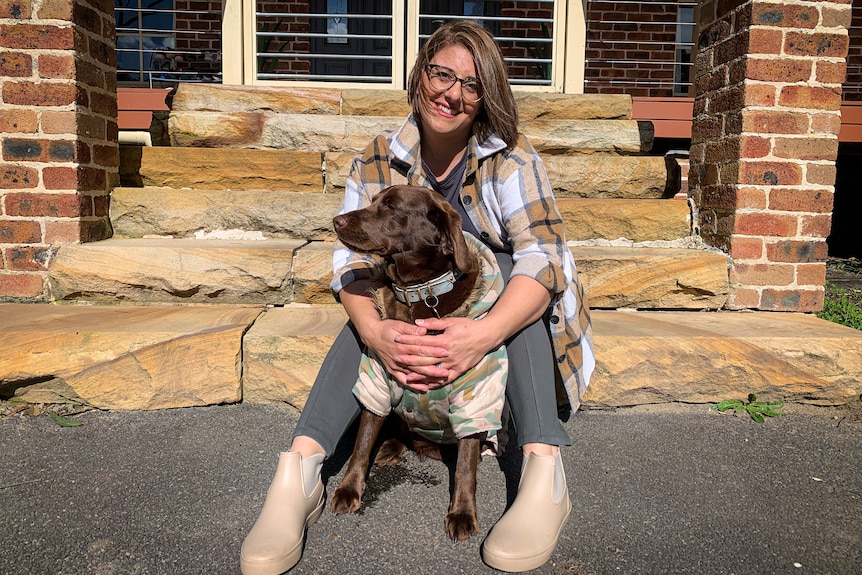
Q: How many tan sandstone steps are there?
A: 6